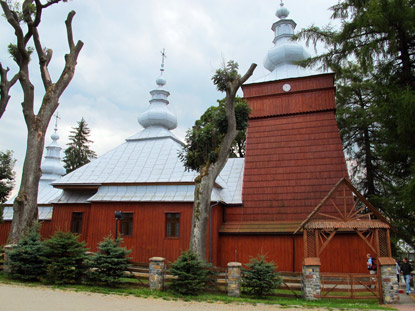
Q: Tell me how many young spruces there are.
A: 5